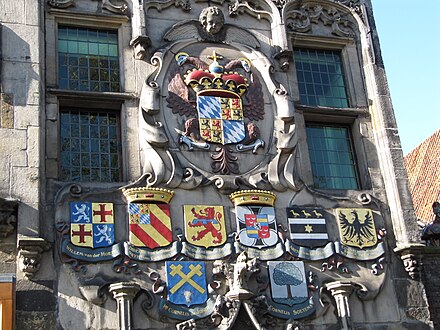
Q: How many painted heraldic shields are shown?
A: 9